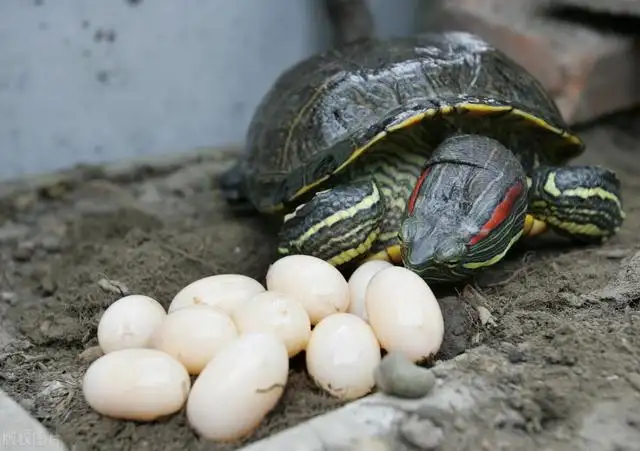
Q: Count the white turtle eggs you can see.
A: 10